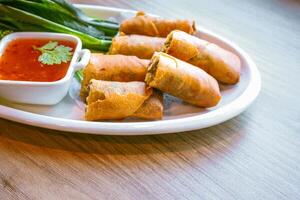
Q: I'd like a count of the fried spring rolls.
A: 6